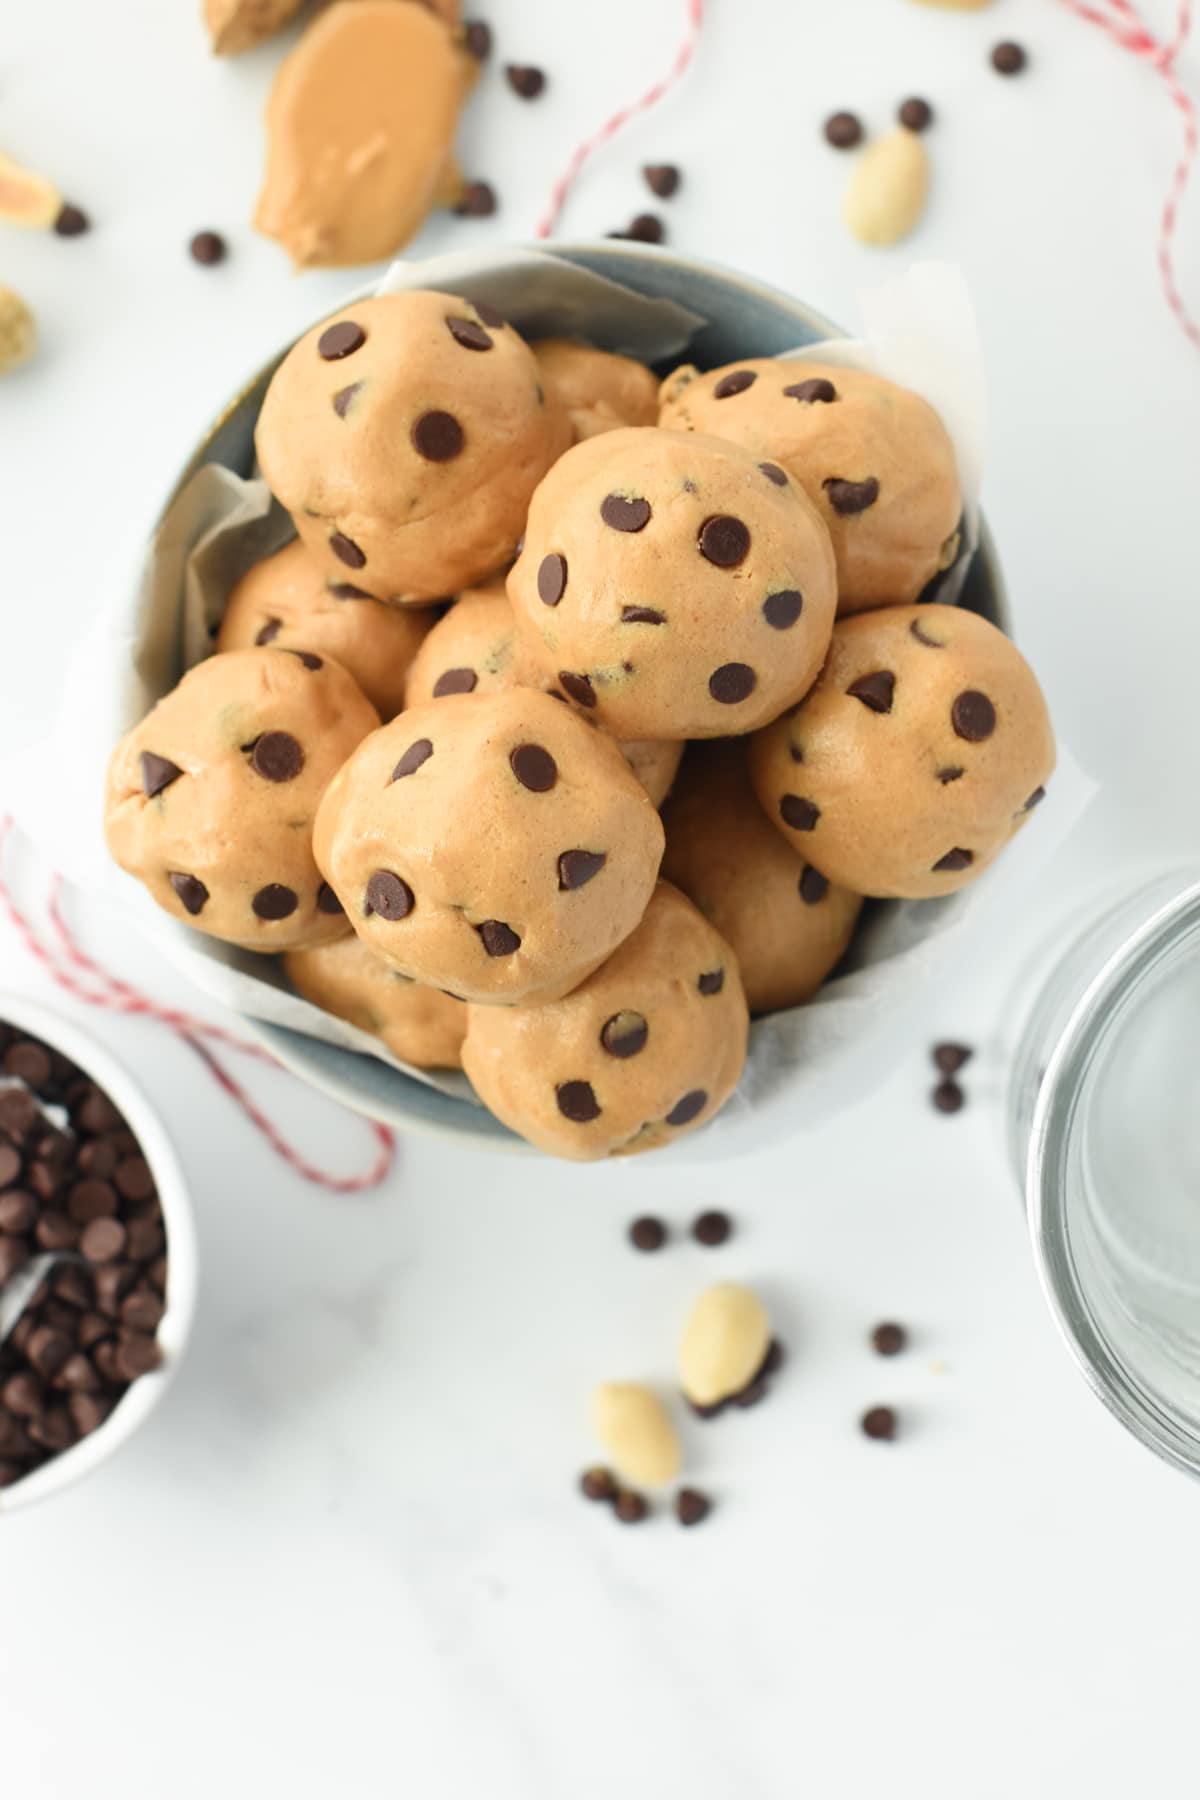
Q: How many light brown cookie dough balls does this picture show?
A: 12